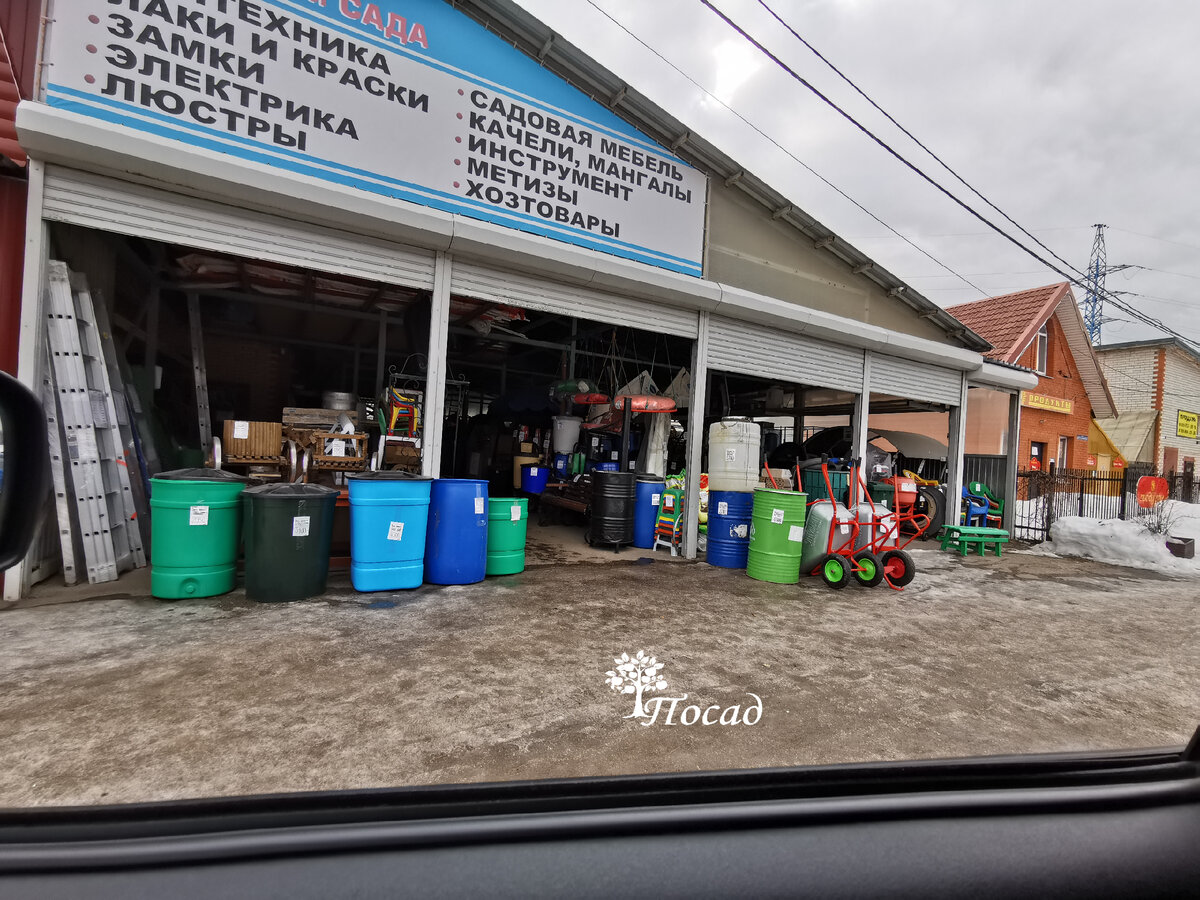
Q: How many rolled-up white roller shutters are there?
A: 4